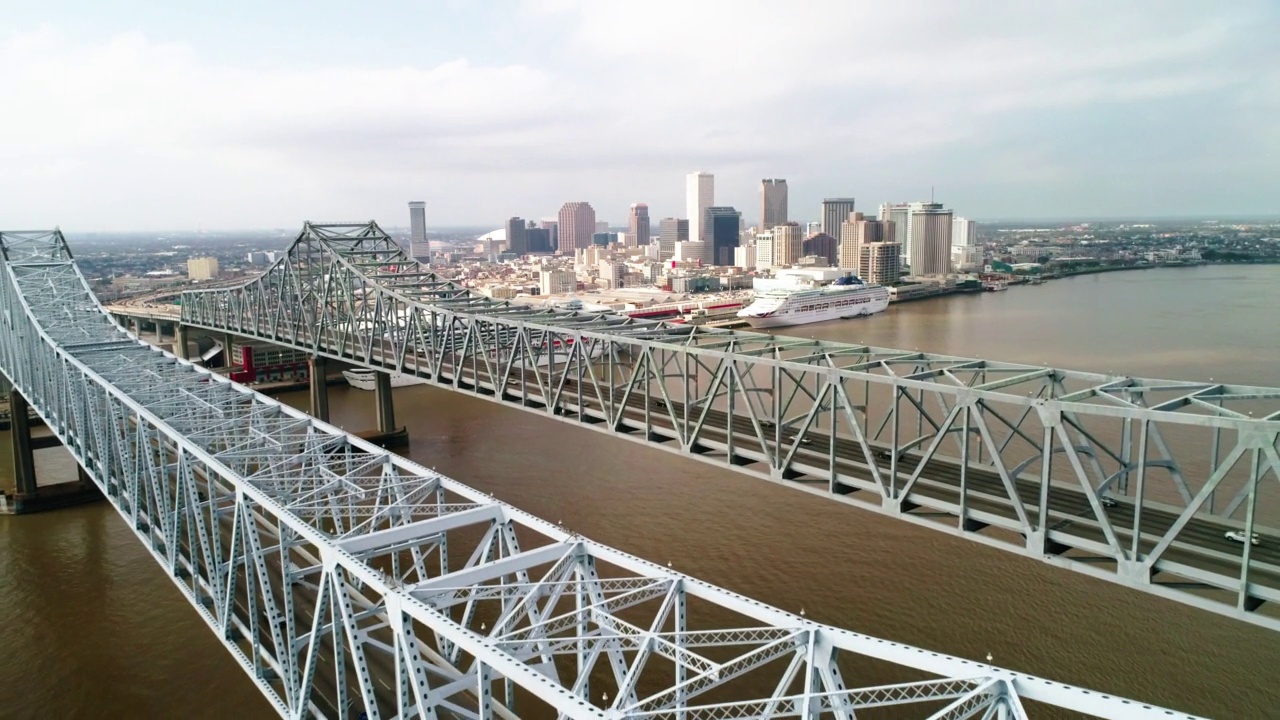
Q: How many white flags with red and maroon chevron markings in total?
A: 0